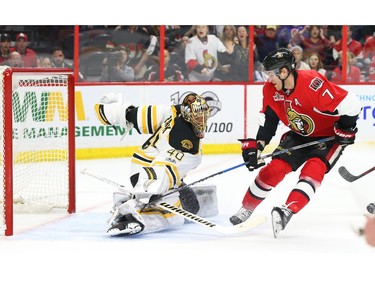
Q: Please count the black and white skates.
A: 3